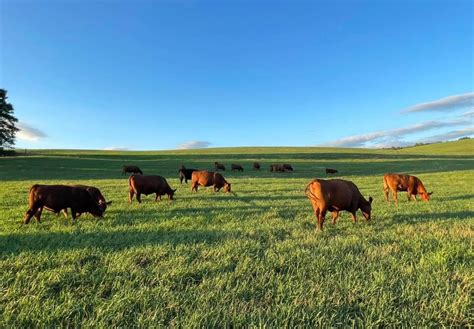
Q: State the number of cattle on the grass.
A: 14